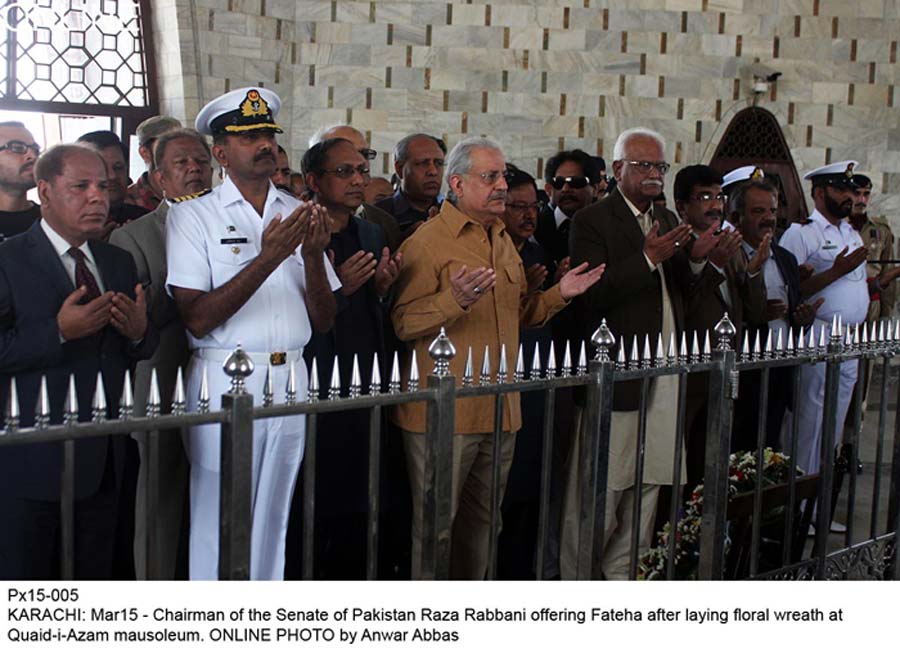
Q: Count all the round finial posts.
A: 4